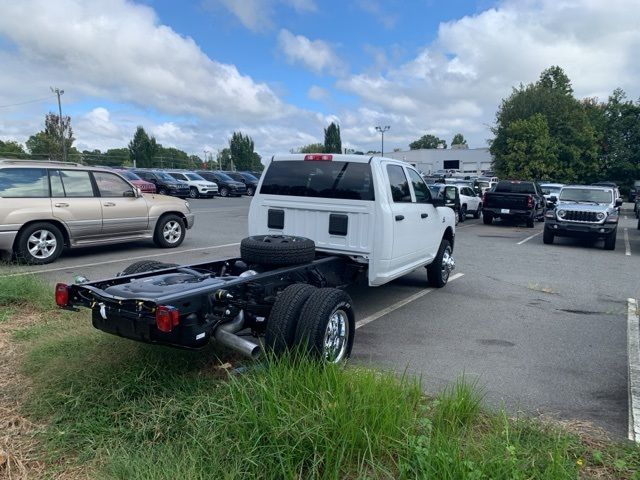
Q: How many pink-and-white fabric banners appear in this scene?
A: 0